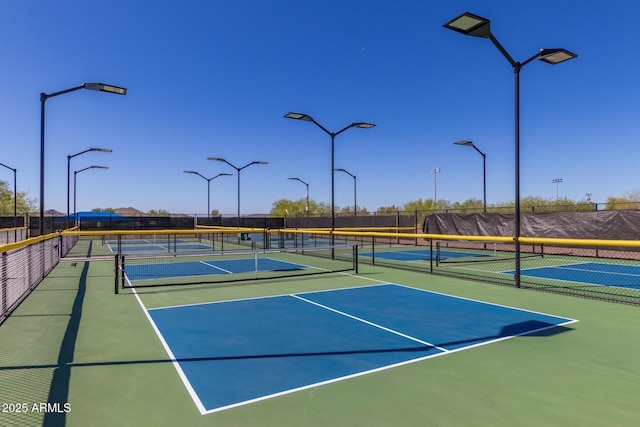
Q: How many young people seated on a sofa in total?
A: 0